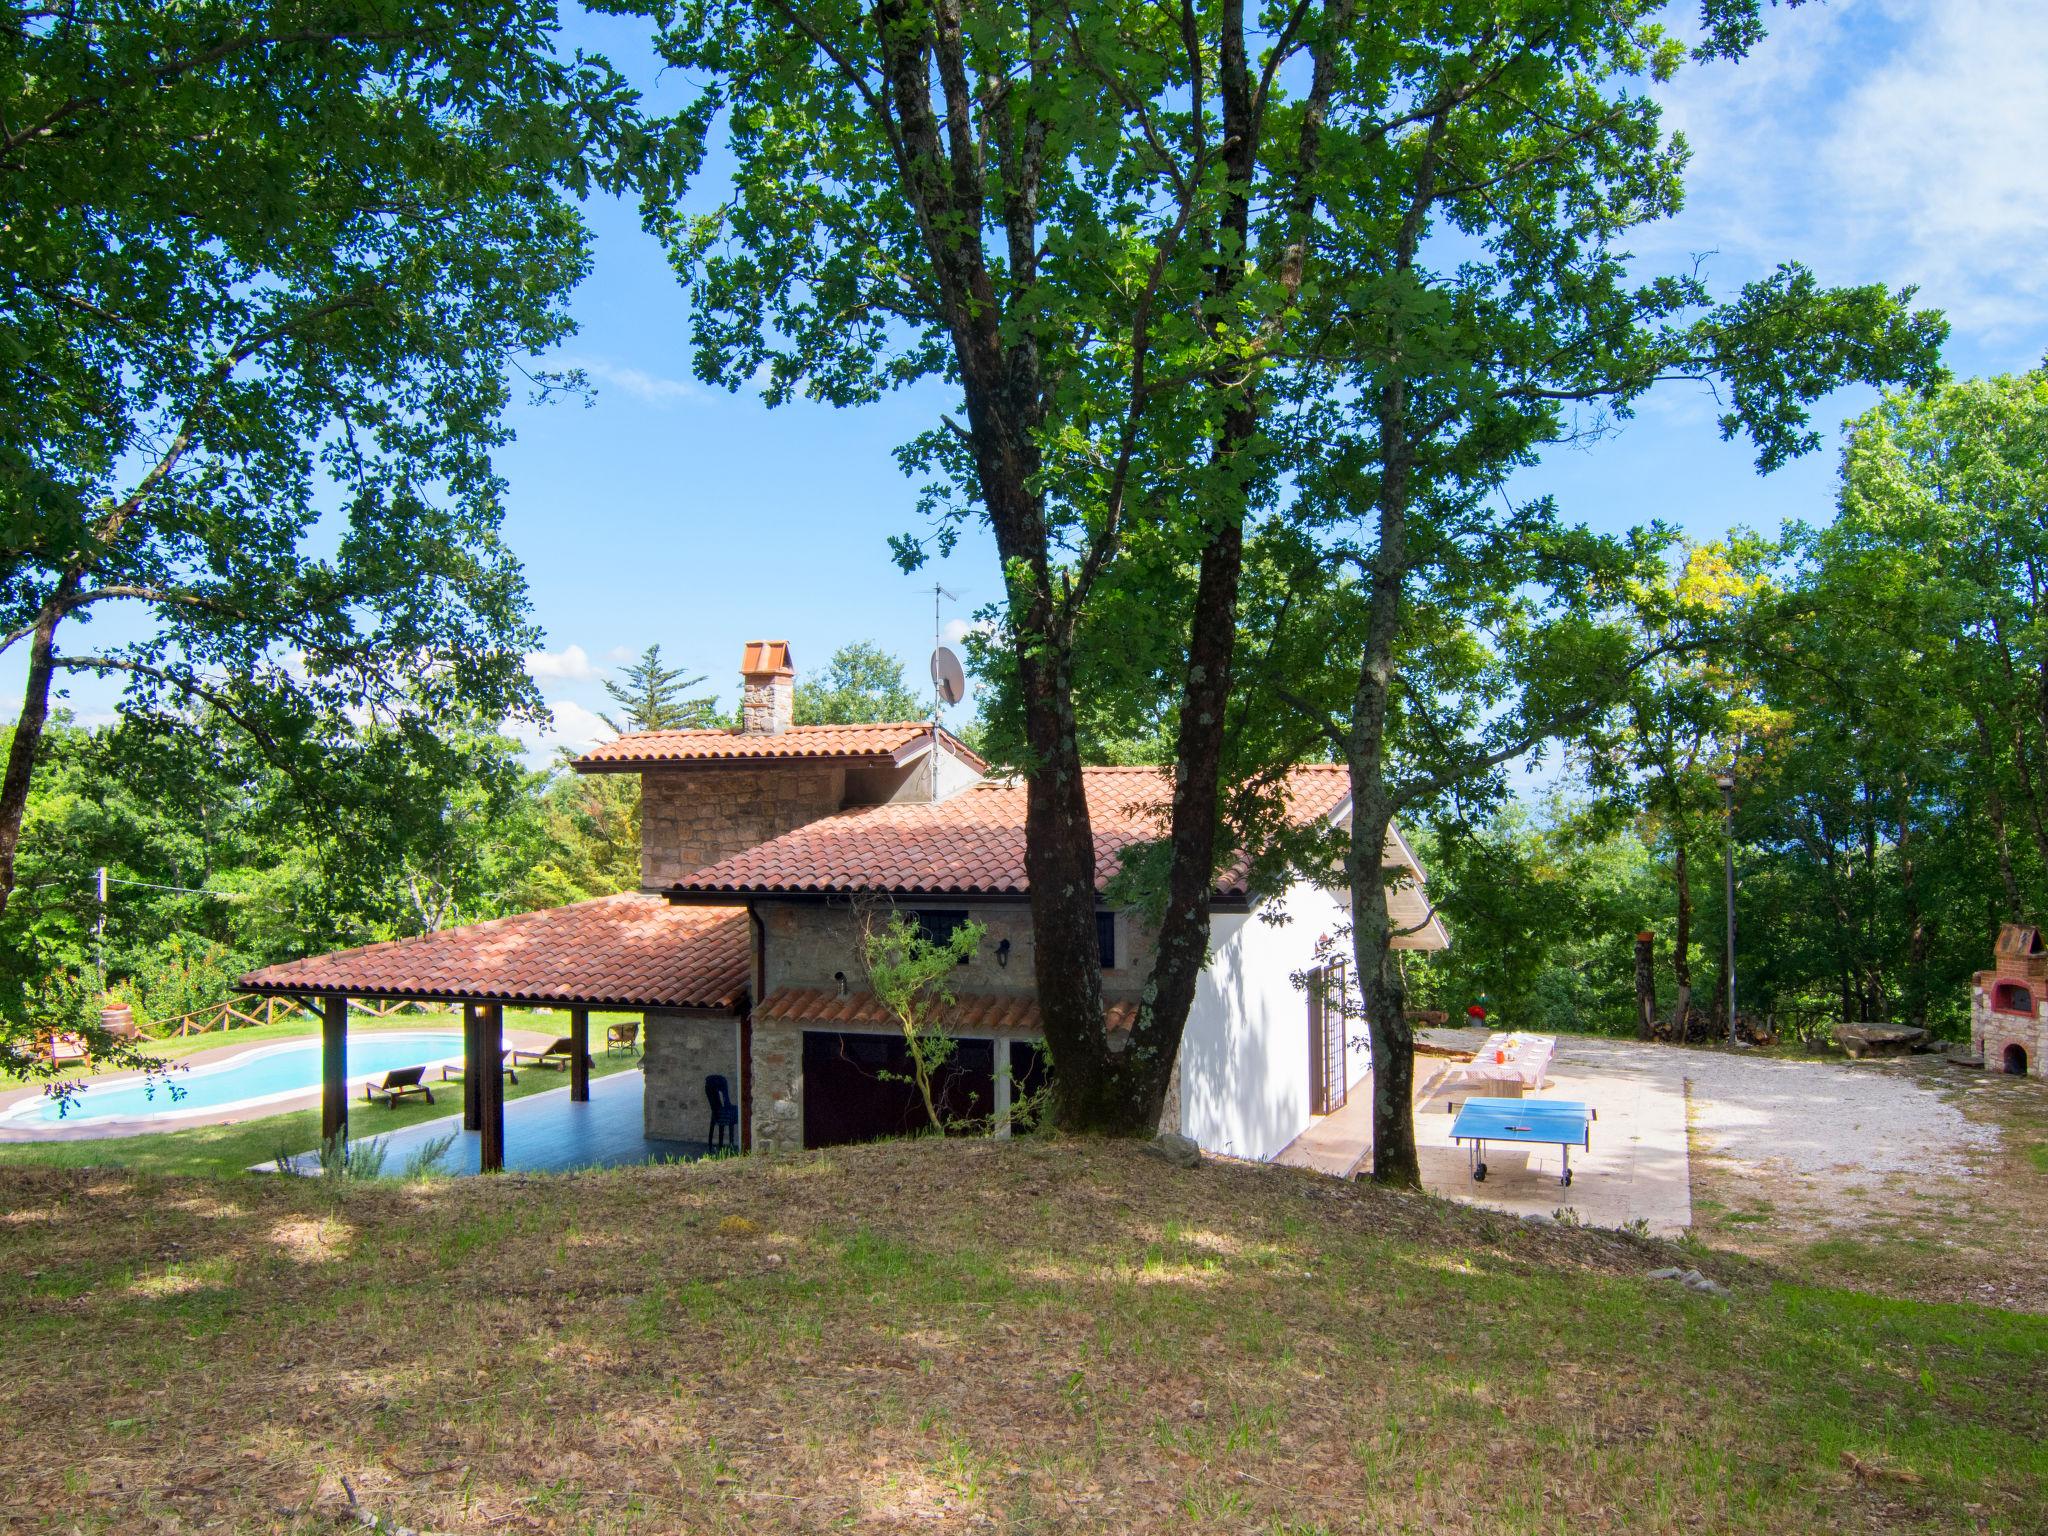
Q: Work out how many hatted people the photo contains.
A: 0